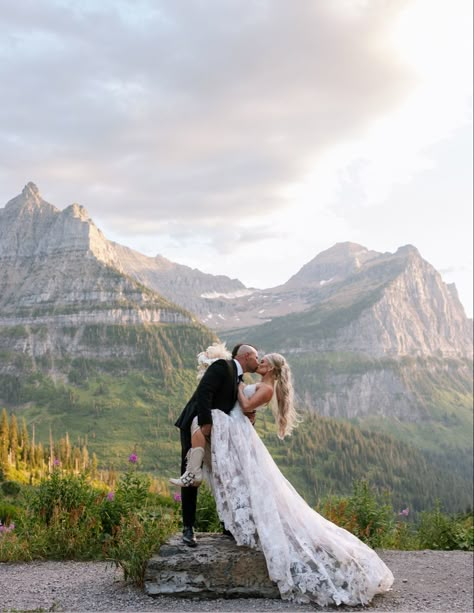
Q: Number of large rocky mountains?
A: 2